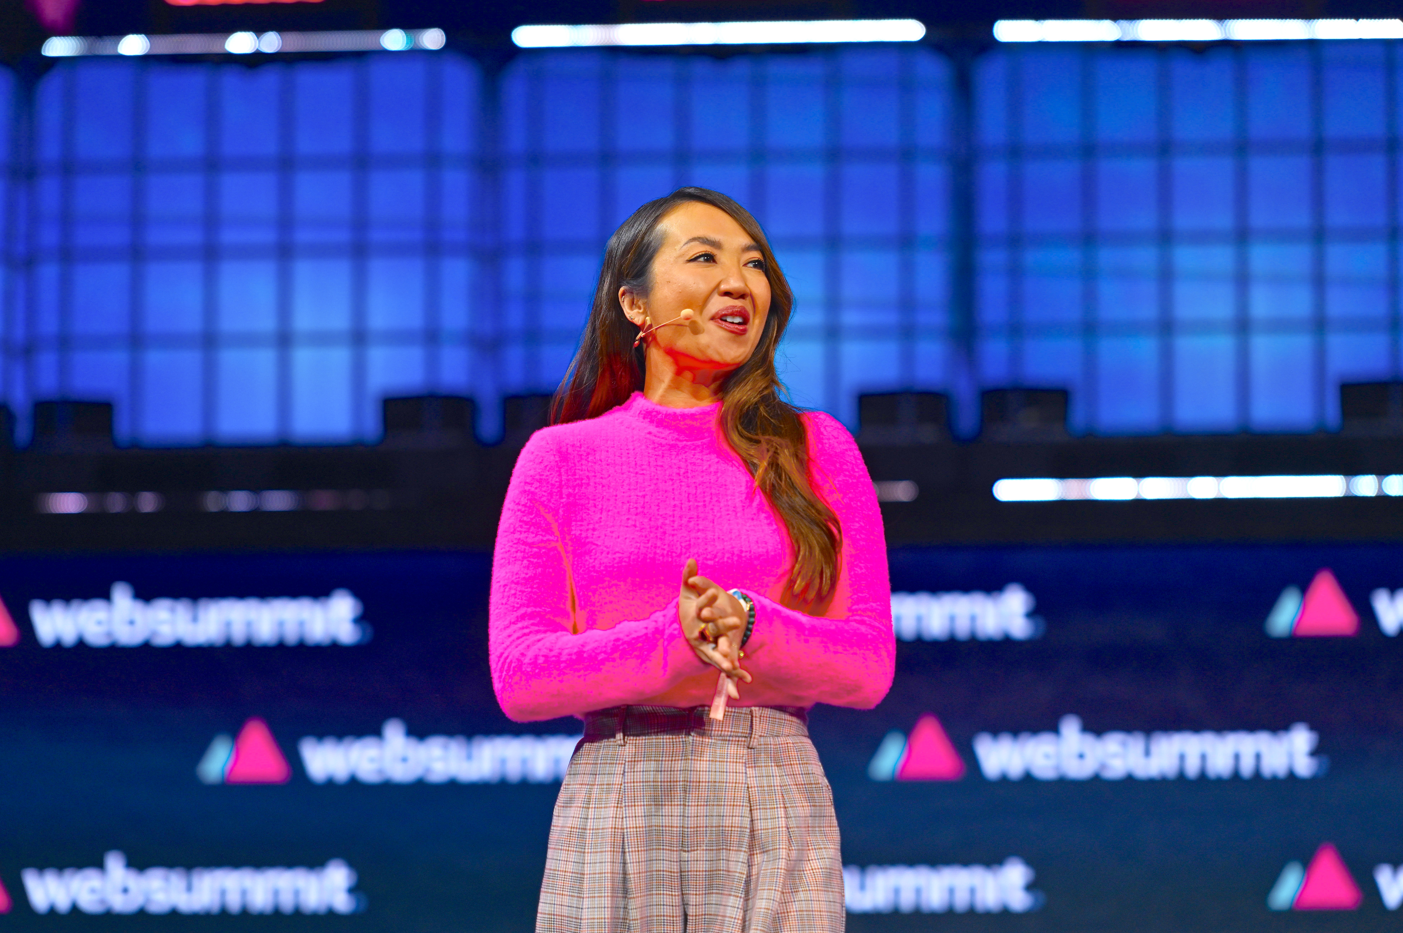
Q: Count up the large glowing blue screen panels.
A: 3